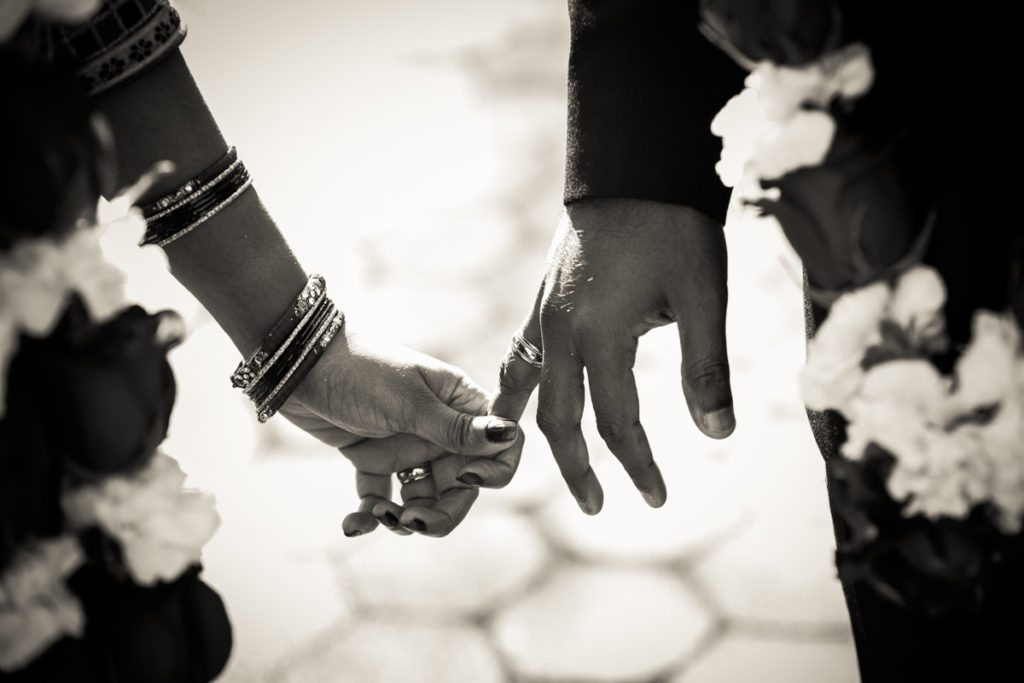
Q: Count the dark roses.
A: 6